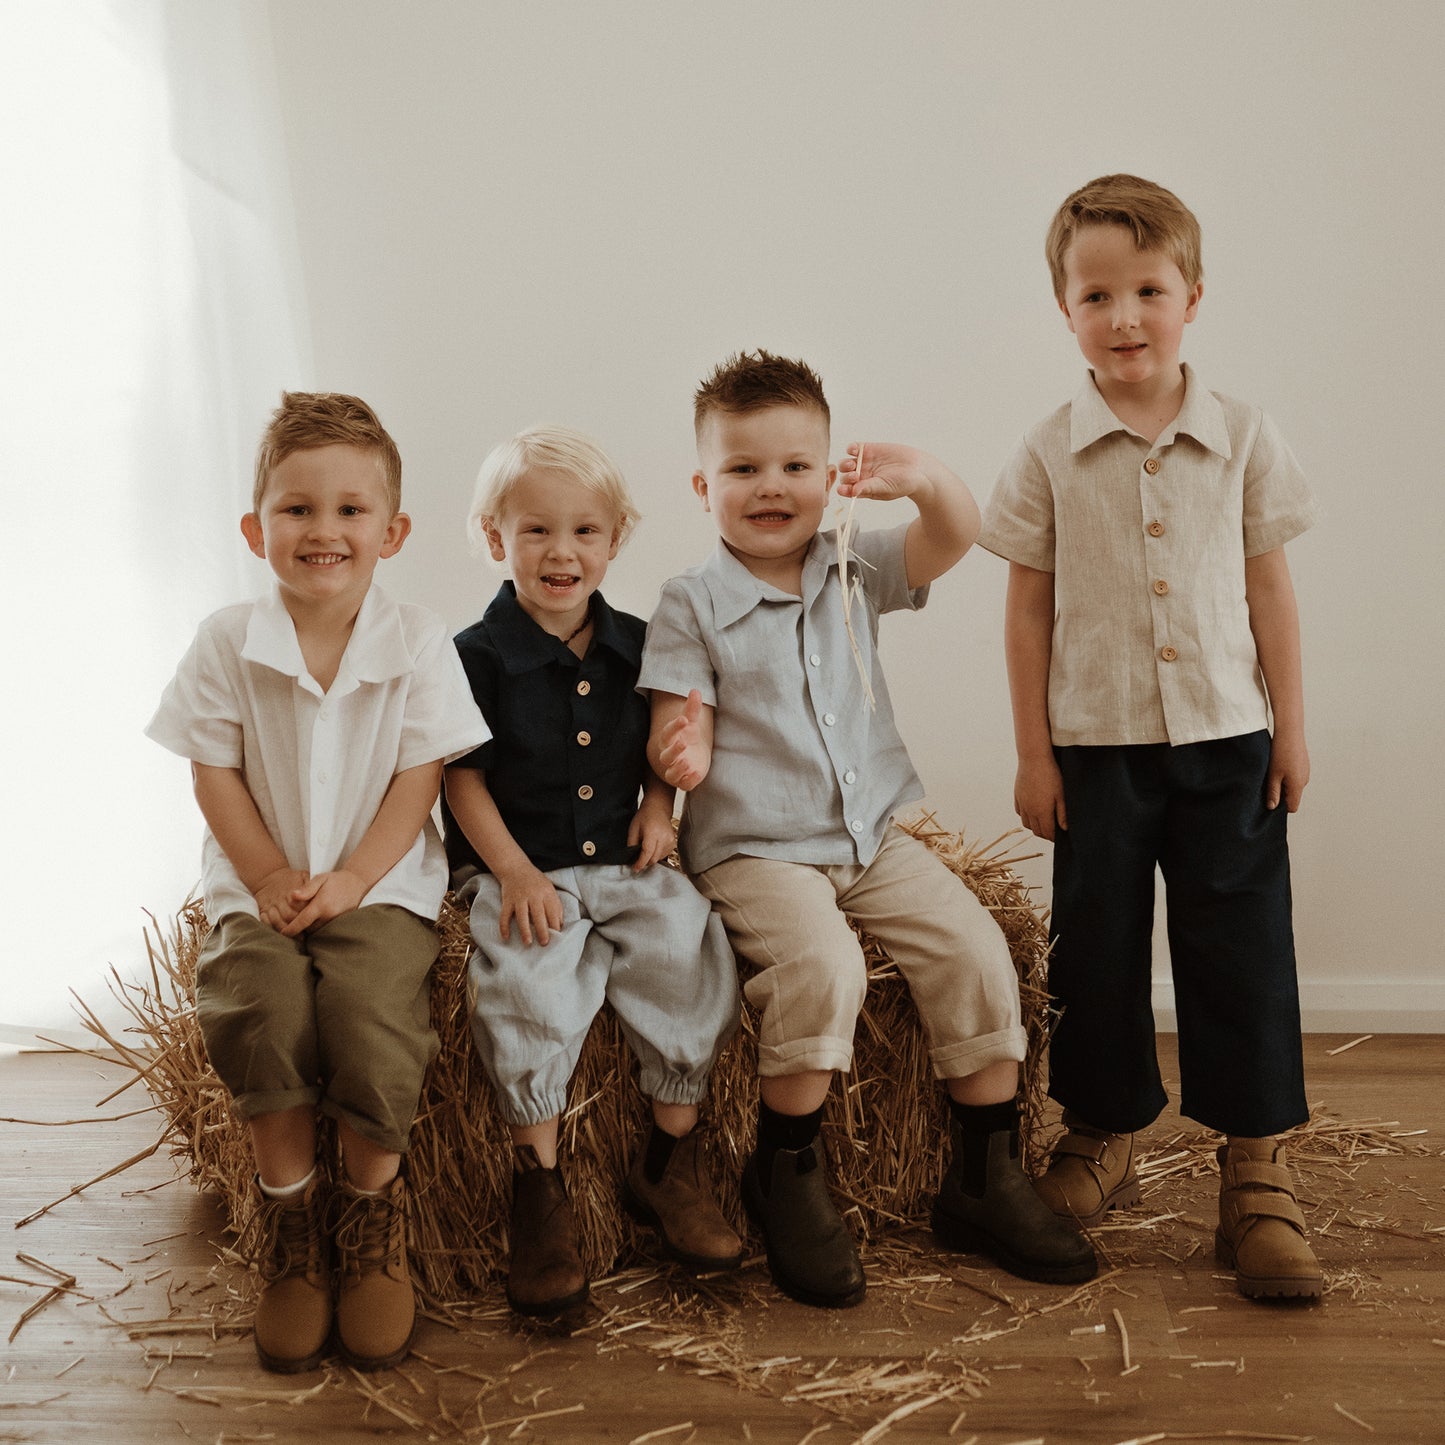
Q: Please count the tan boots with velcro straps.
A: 2